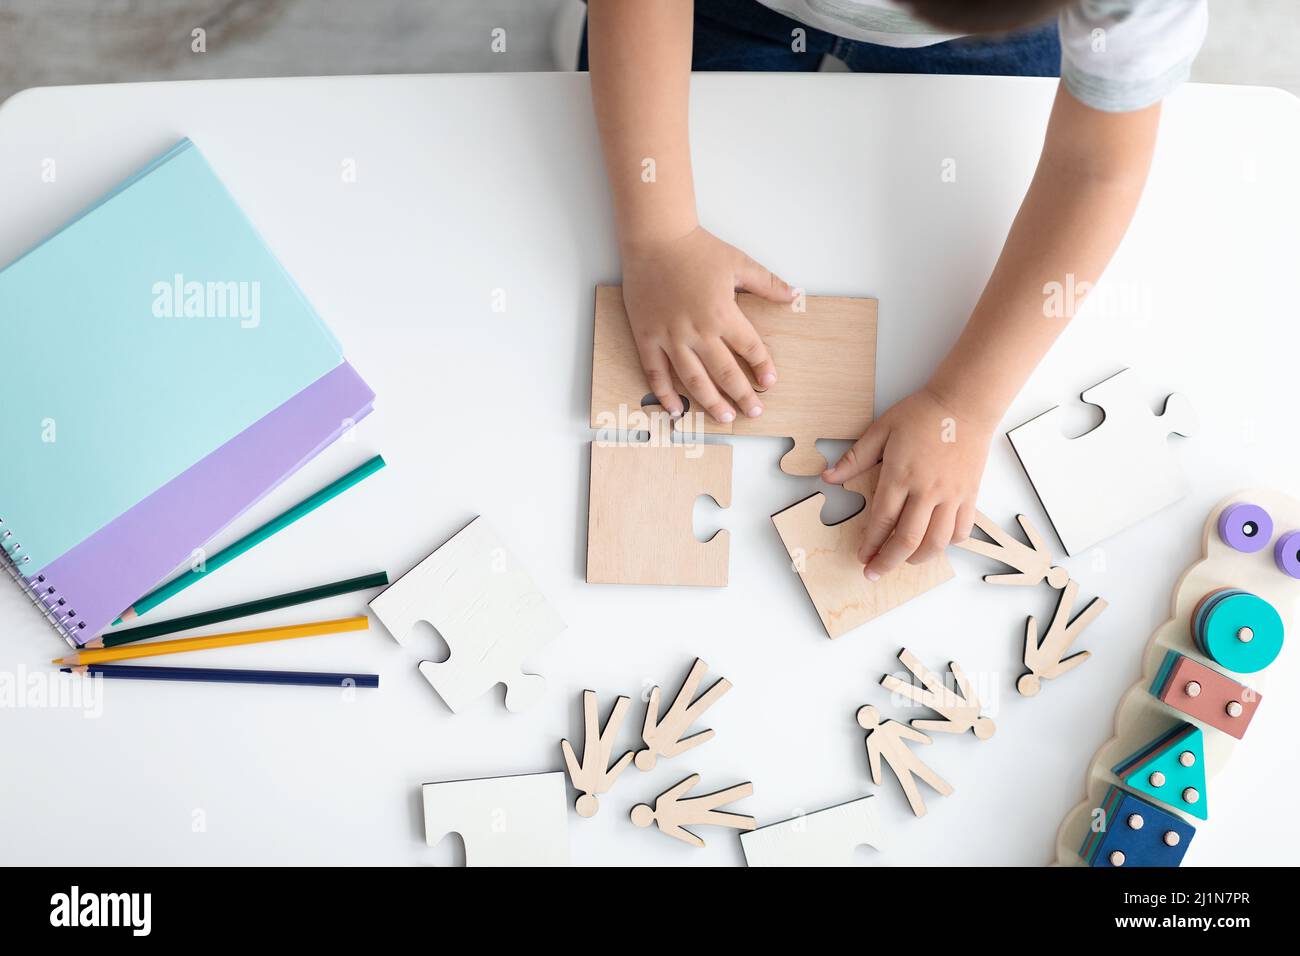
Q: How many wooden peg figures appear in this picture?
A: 7